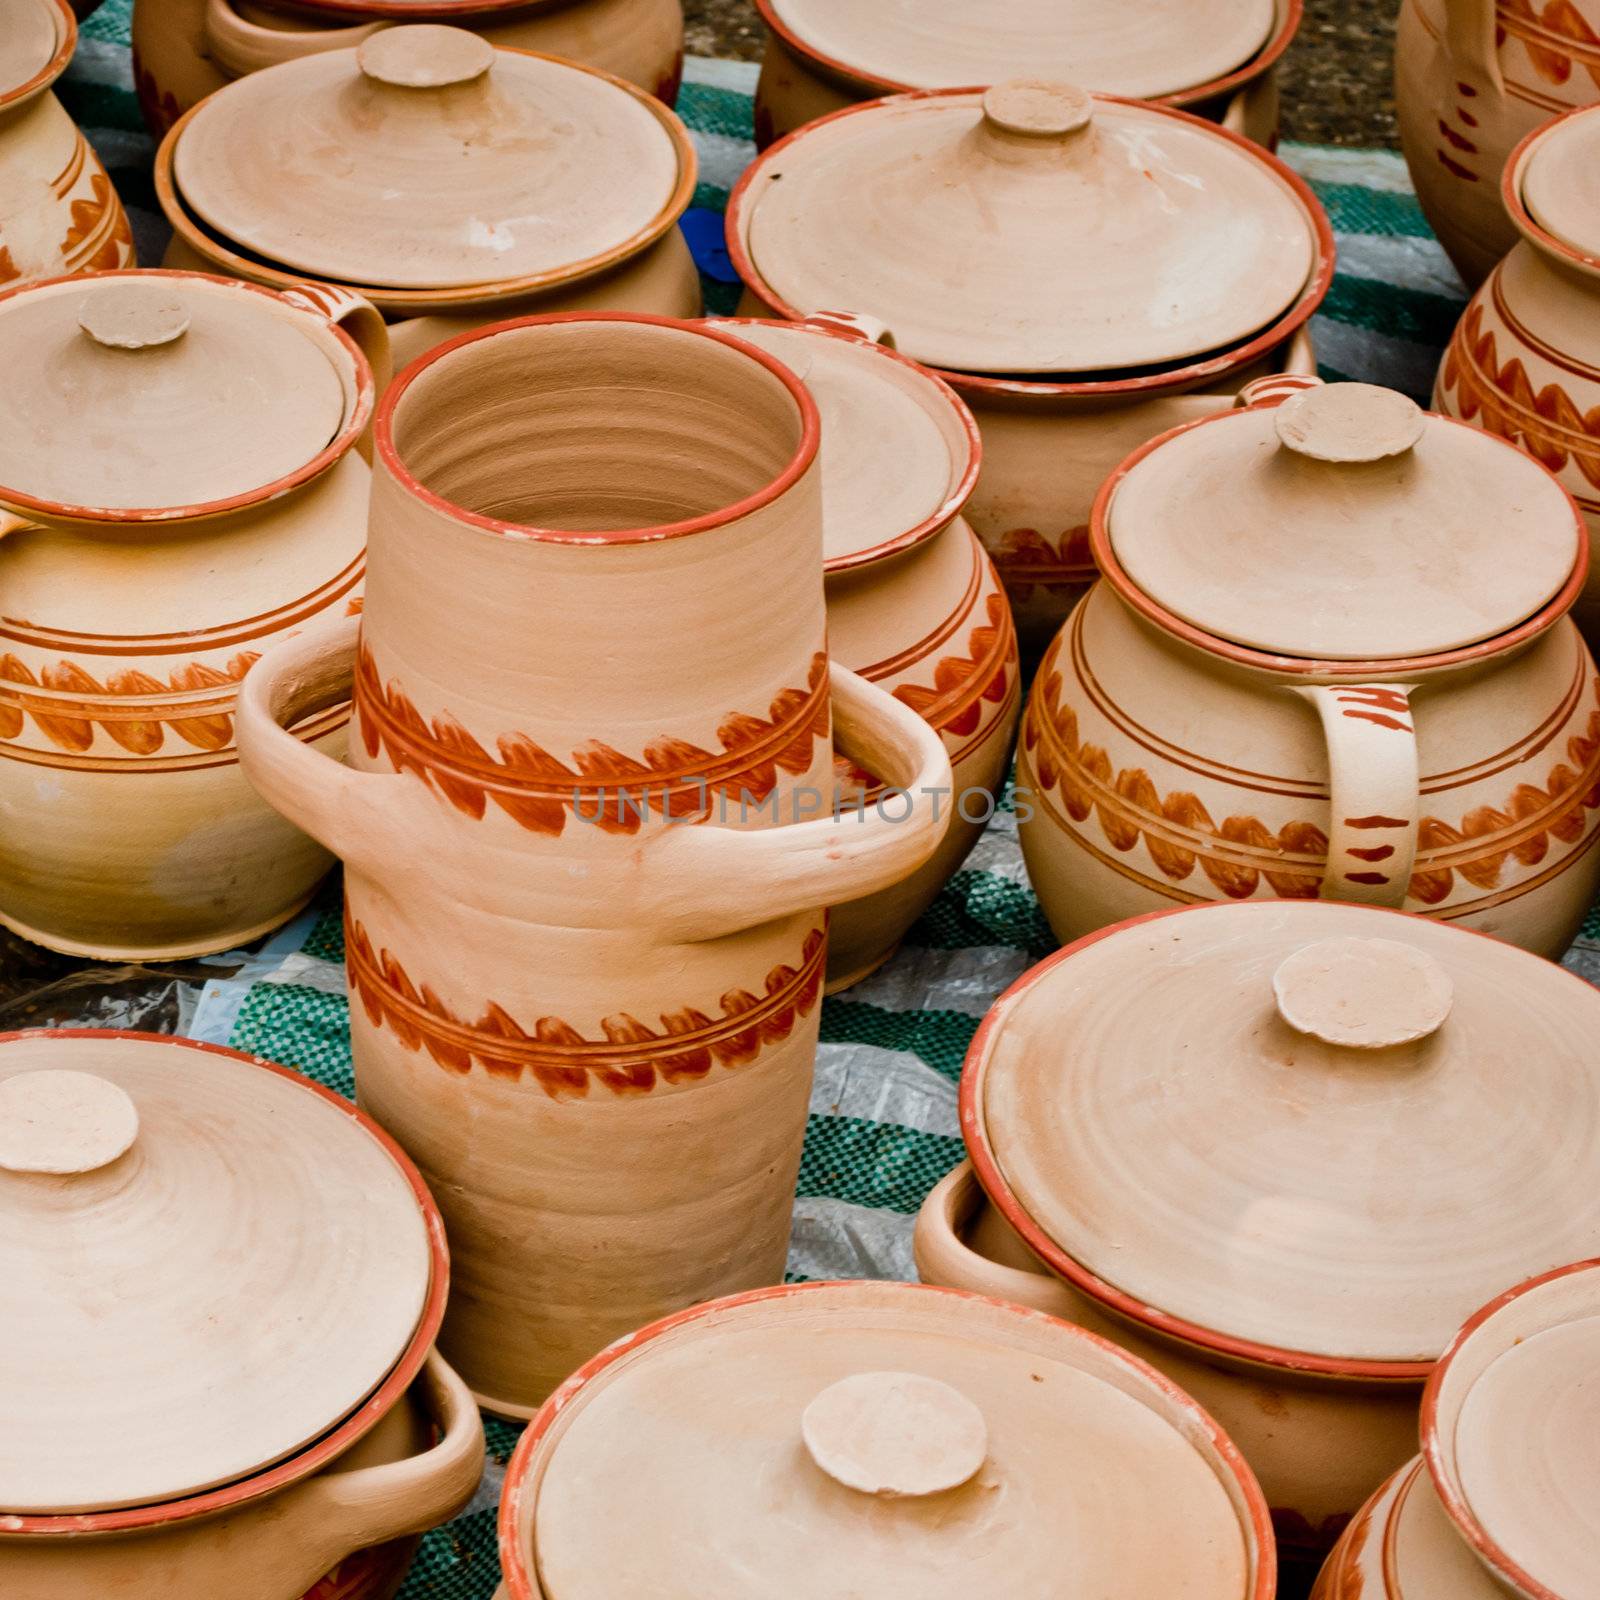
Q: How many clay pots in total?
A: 15